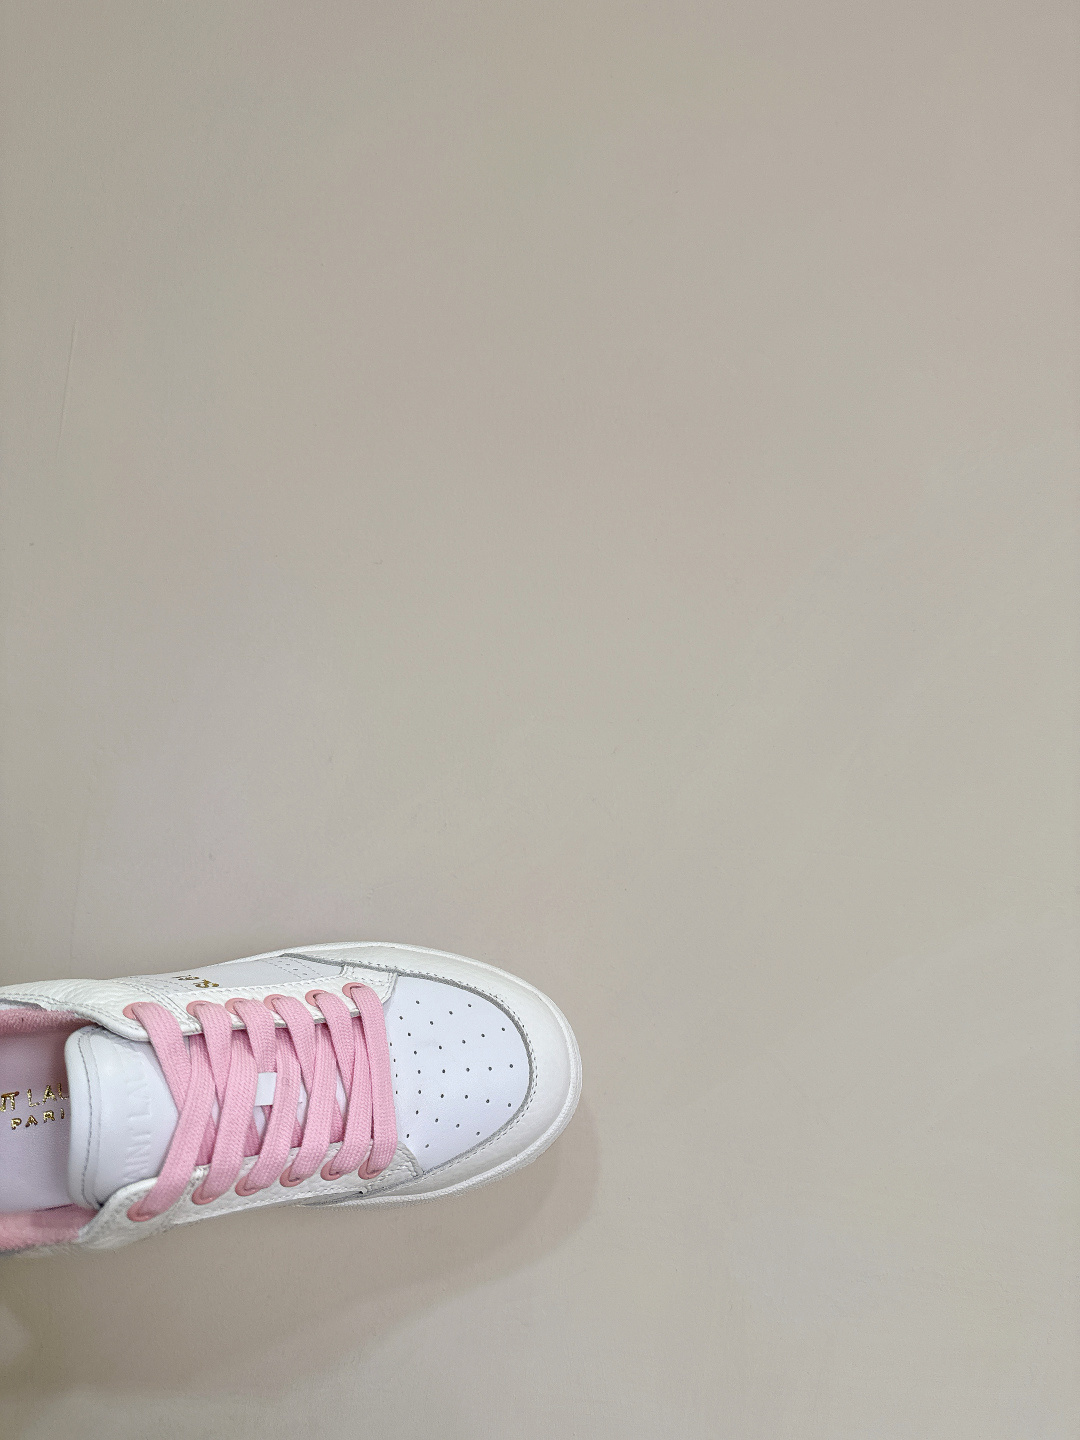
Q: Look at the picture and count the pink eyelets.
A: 12